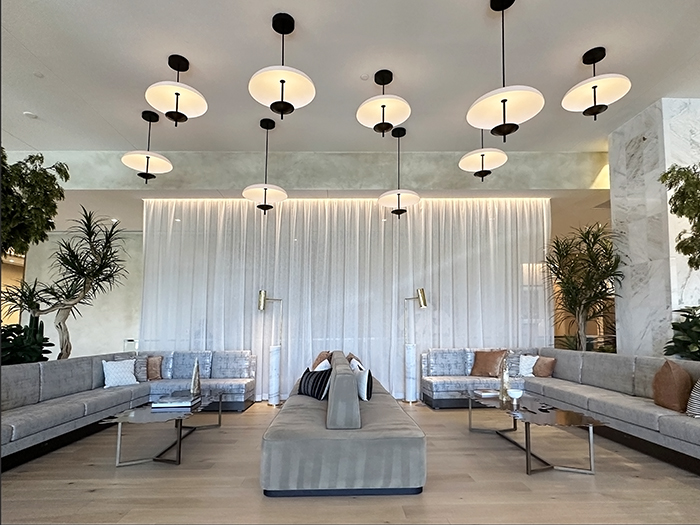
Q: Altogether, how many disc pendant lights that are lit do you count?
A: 9